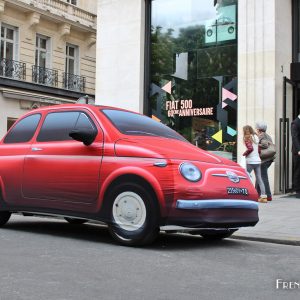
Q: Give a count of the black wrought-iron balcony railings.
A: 3